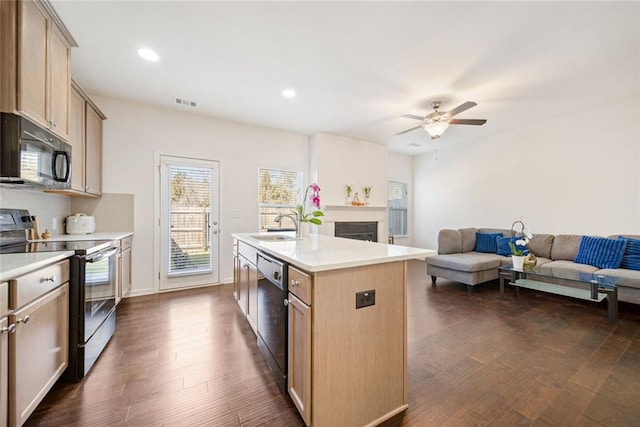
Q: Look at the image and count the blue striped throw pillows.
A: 4